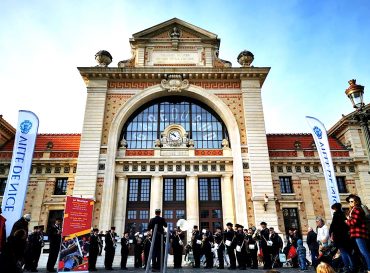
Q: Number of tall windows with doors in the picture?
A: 3